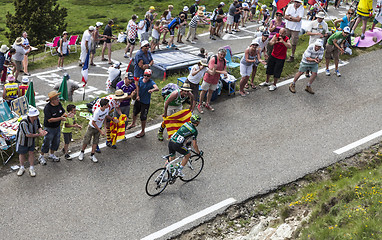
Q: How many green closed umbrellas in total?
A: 2